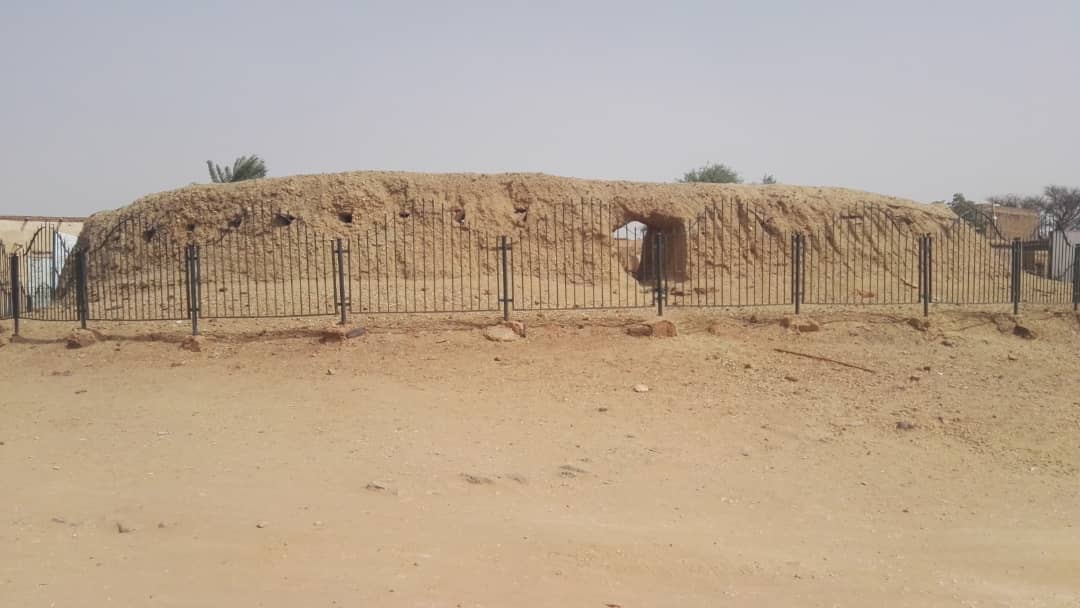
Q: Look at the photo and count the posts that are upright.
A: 10